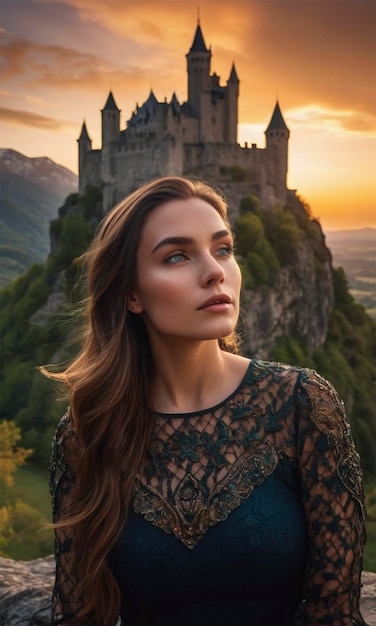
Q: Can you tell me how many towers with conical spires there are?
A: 5